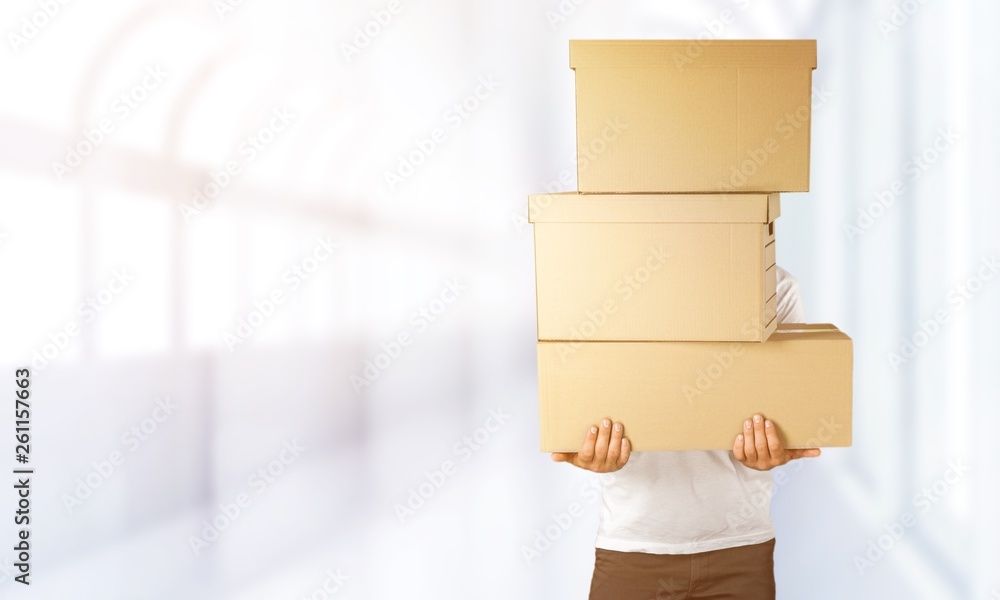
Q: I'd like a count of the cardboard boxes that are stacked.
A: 3